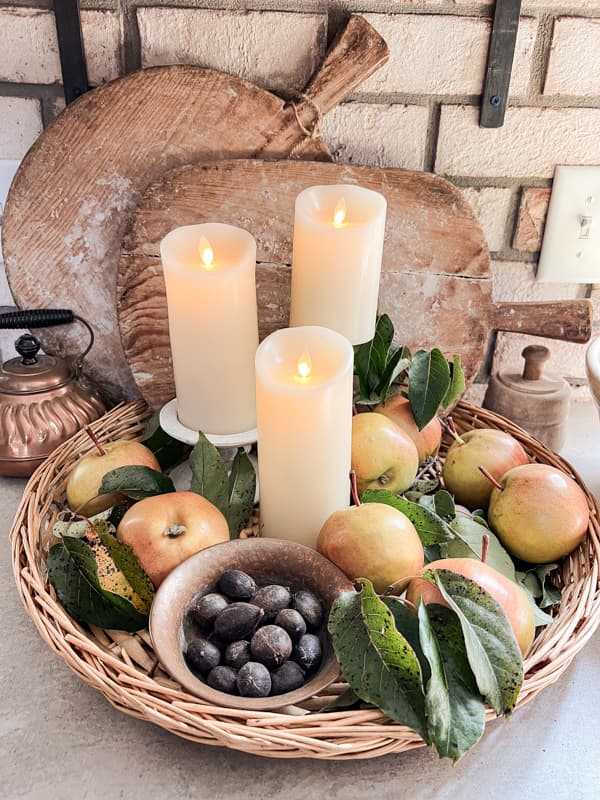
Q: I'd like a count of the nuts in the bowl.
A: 13